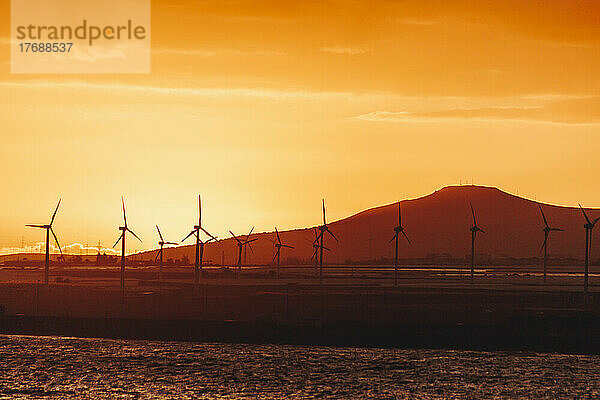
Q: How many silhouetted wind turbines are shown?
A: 14